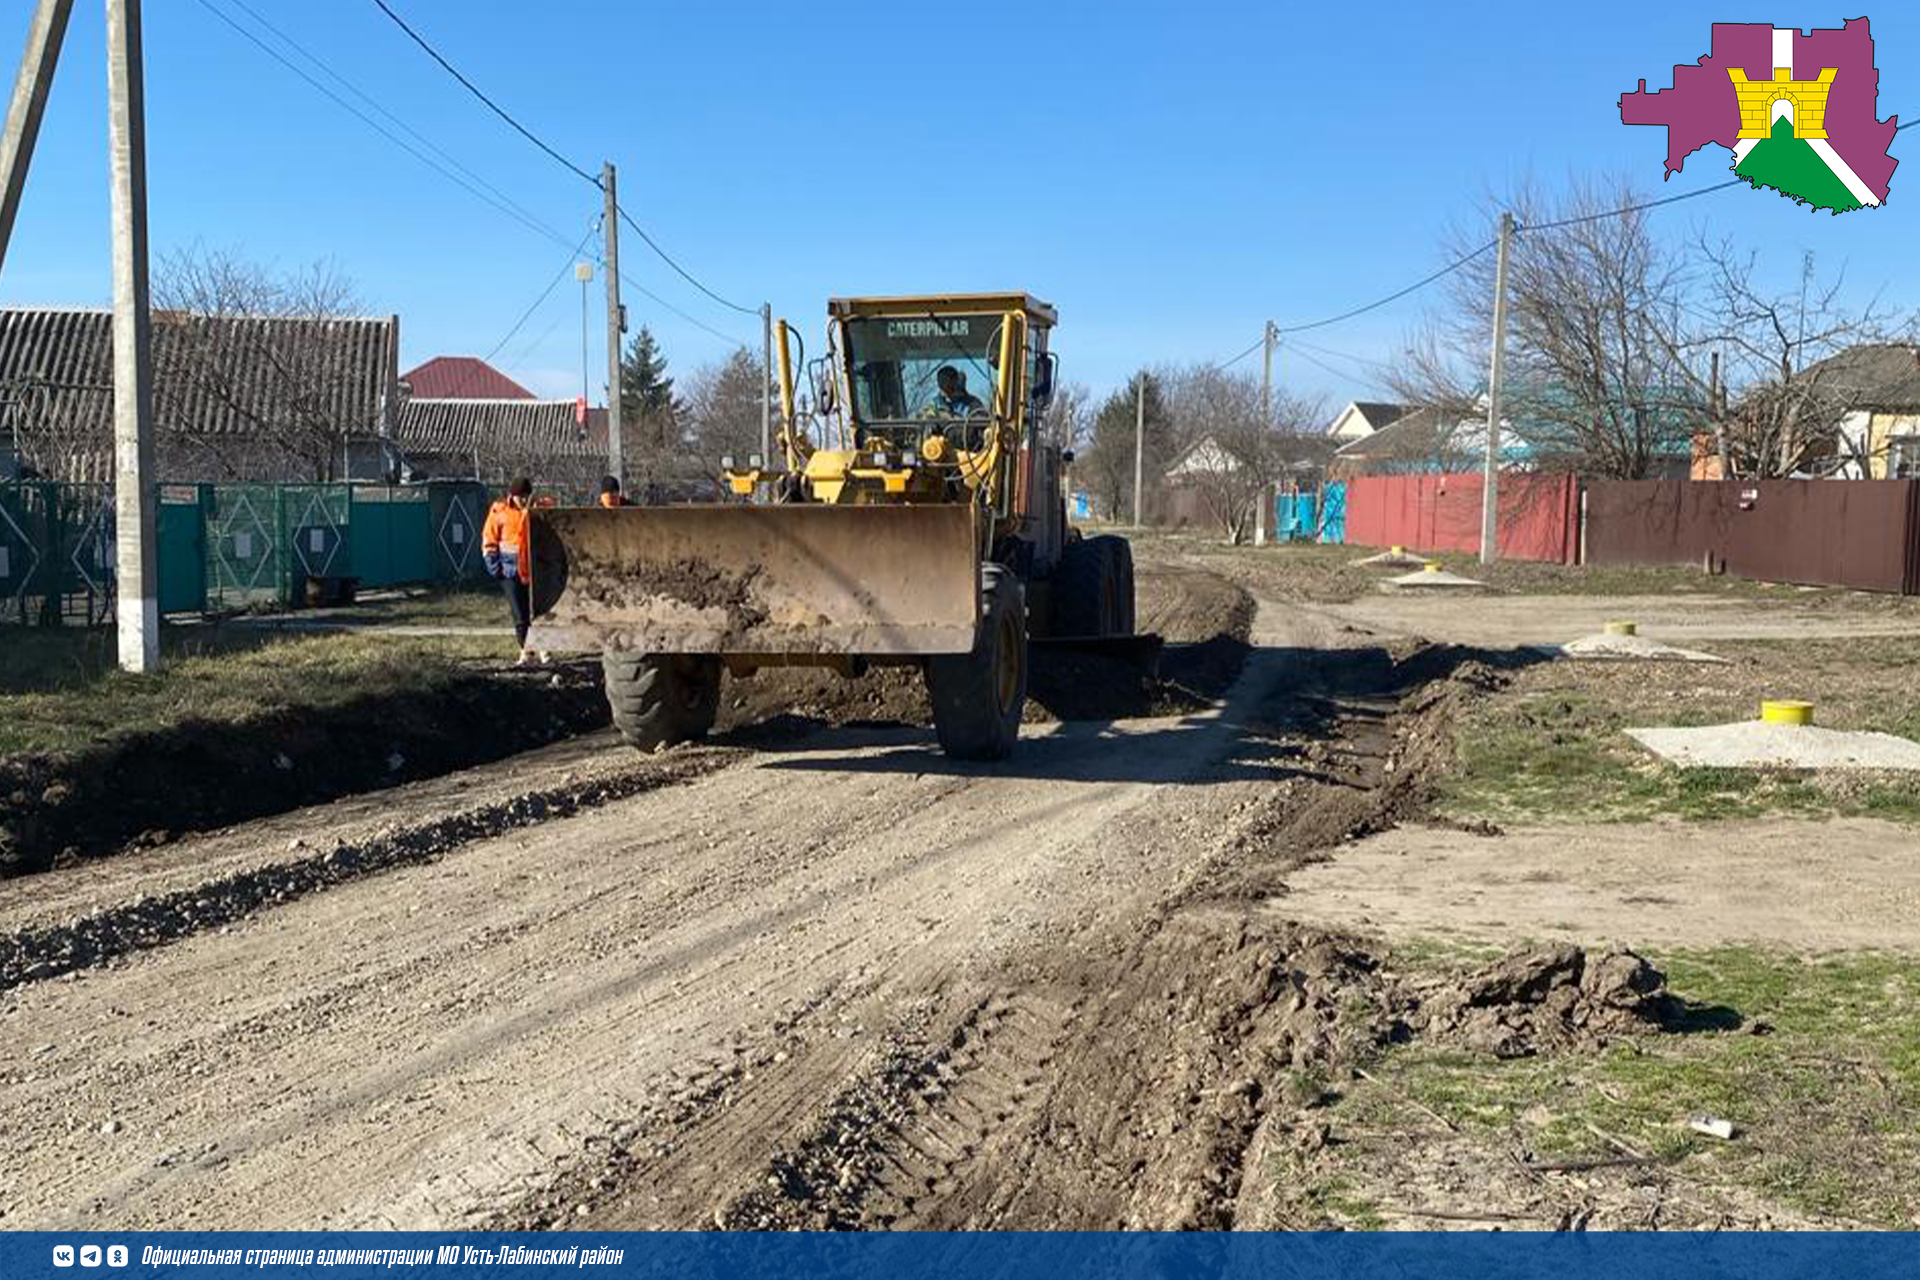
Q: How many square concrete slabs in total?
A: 4